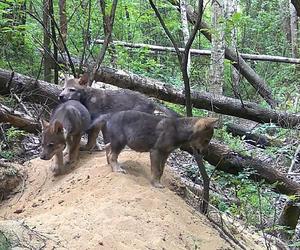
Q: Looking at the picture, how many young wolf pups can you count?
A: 3